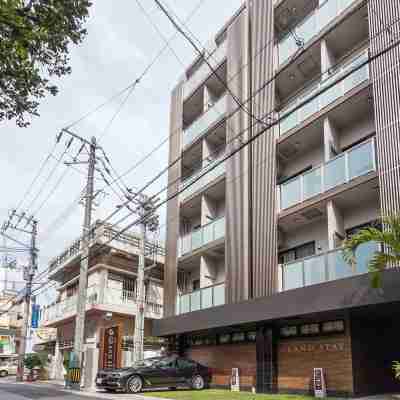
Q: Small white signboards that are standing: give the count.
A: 2